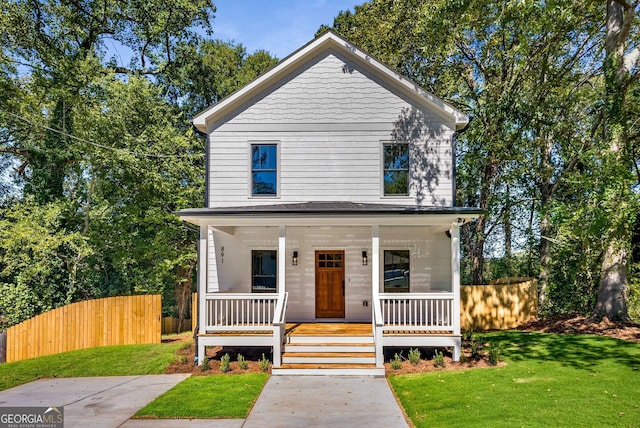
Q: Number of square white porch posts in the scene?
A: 4